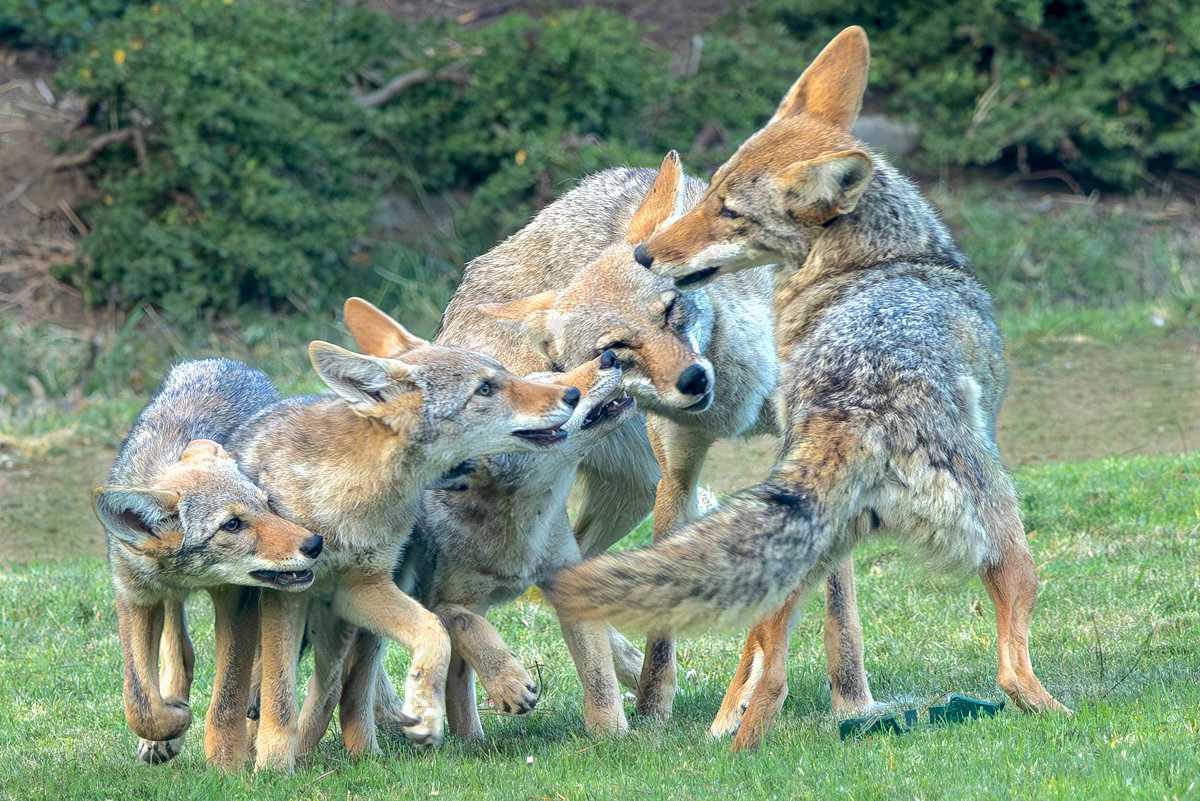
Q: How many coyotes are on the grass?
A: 5